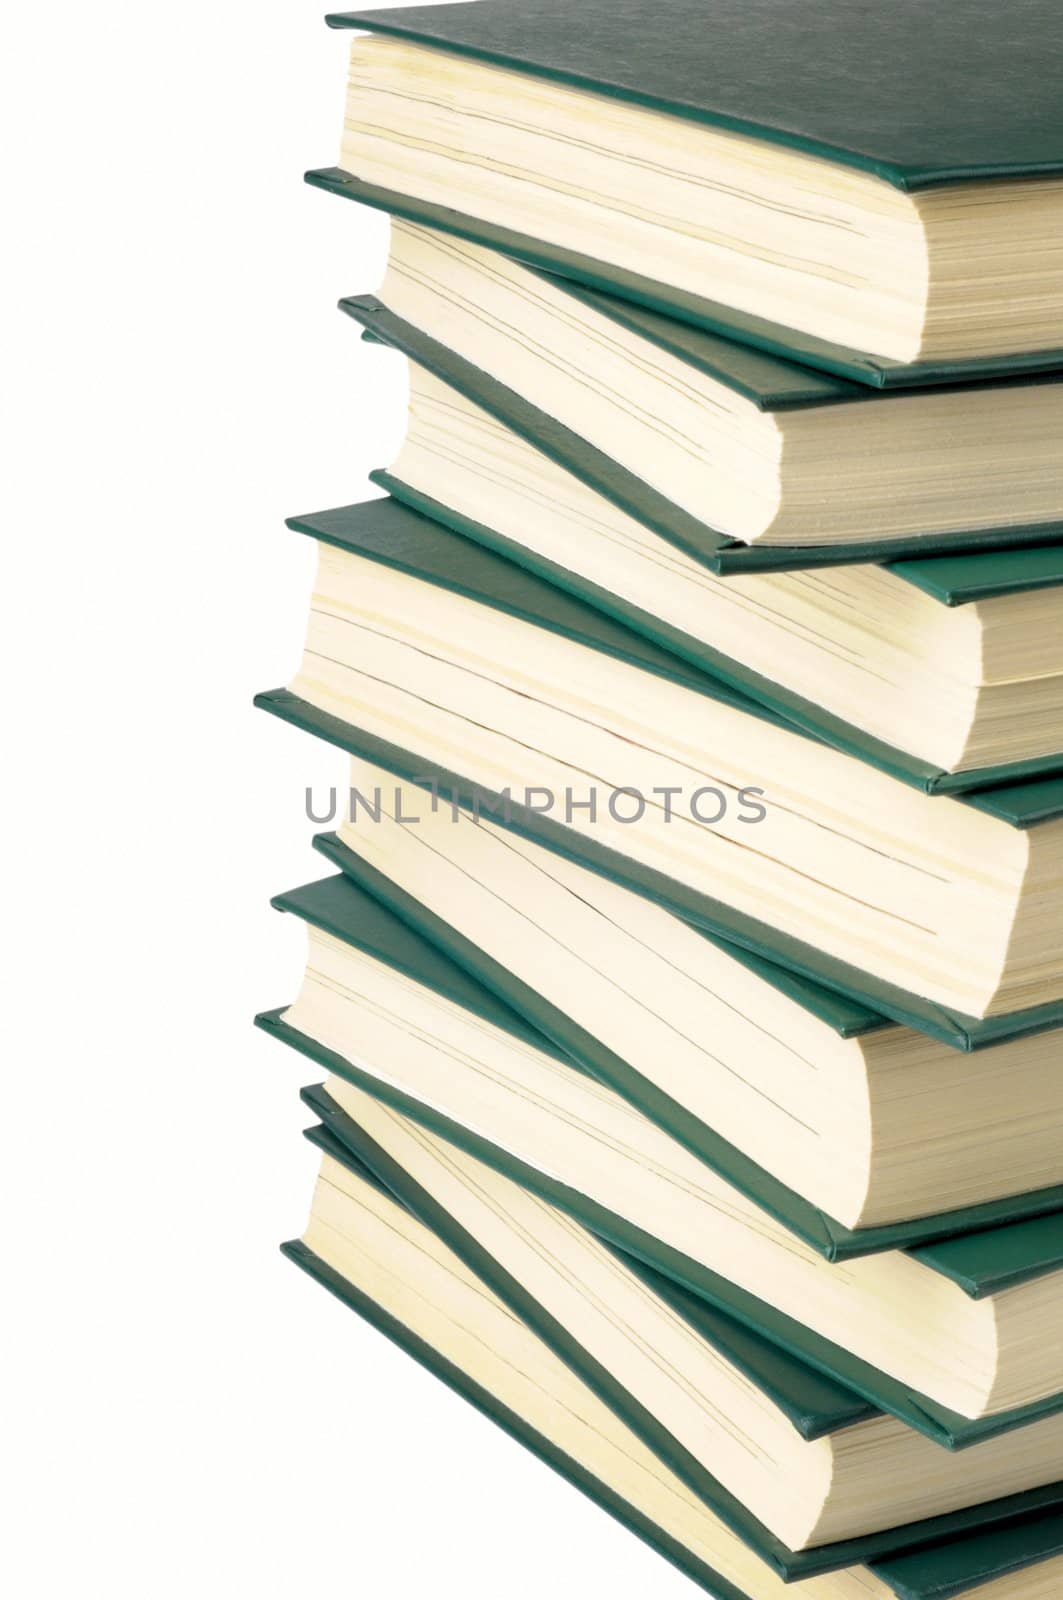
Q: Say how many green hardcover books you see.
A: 8